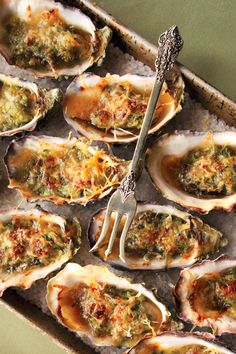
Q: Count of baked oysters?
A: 10